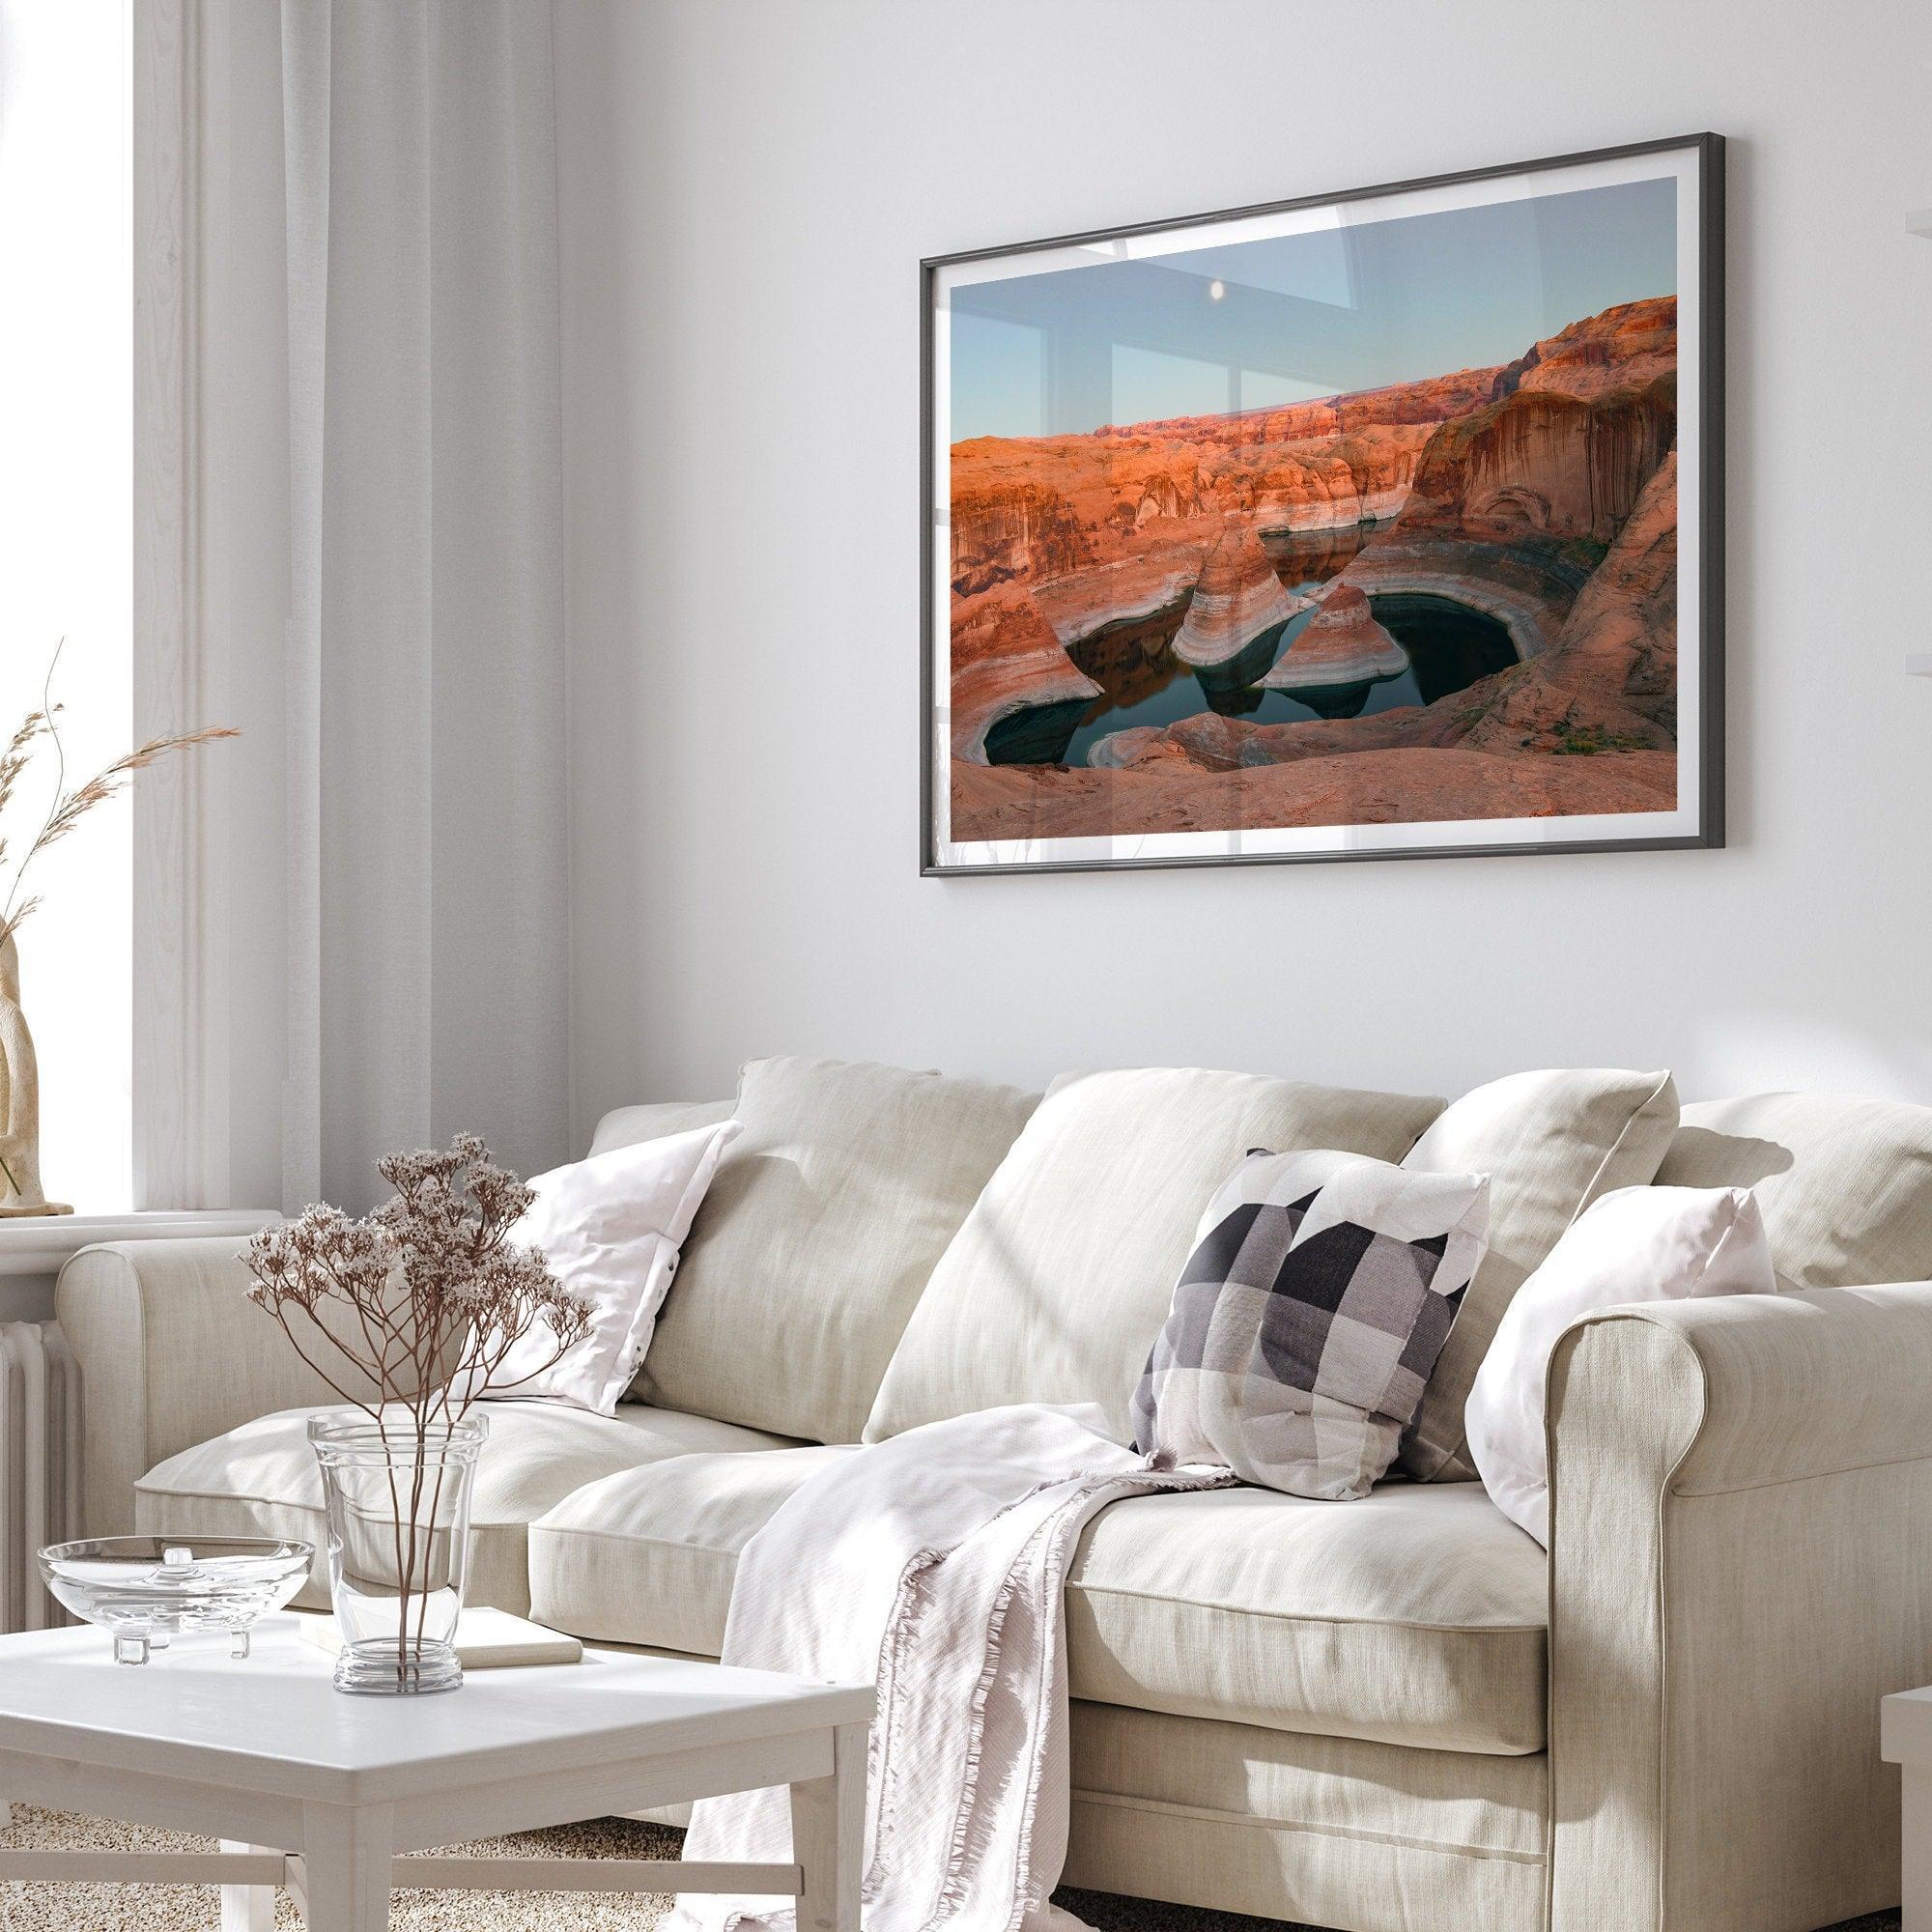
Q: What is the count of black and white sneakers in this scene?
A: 0